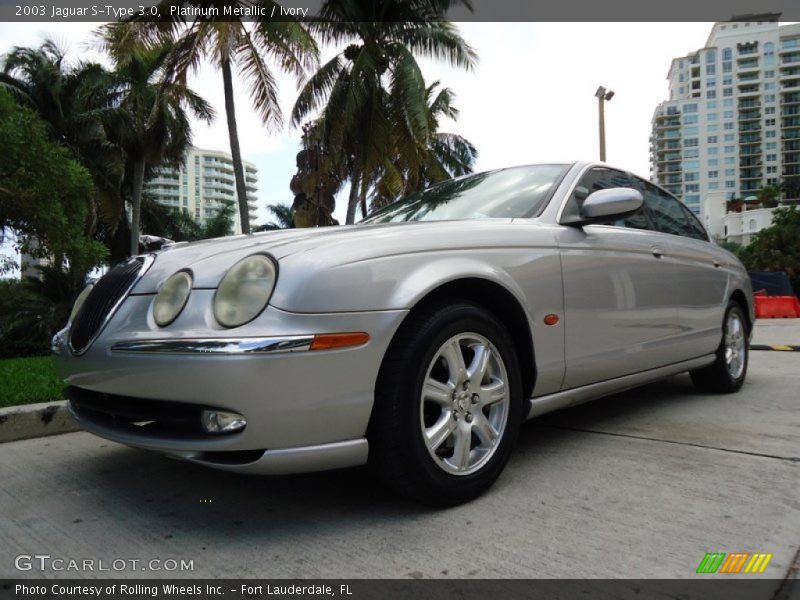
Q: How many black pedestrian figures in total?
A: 0